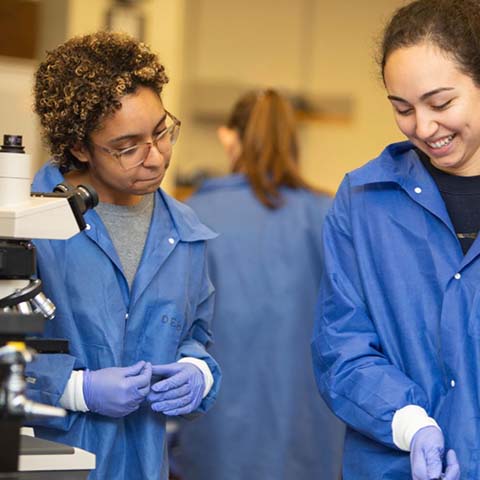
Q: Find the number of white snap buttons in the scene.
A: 6